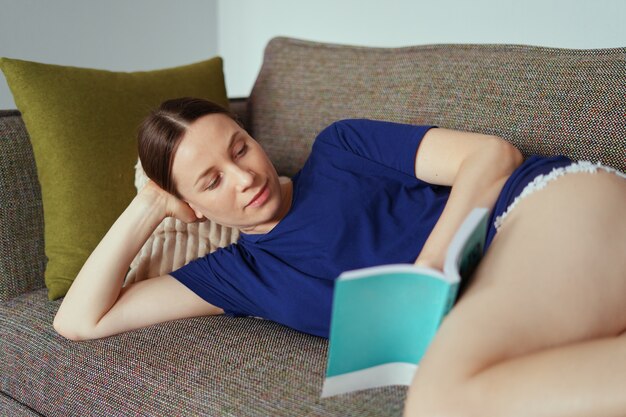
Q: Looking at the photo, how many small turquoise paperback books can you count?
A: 1